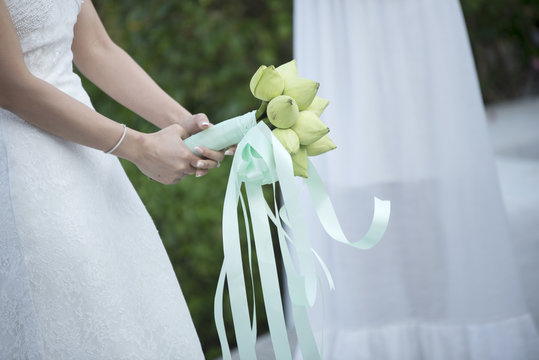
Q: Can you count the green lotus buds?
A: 9